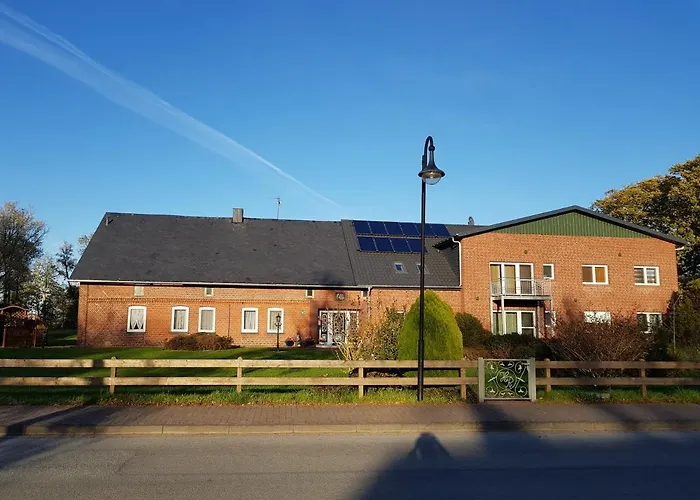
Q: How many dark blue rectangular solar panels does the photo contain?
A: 10